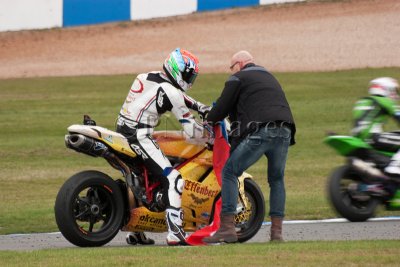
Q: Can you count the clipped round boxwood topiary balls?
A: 0